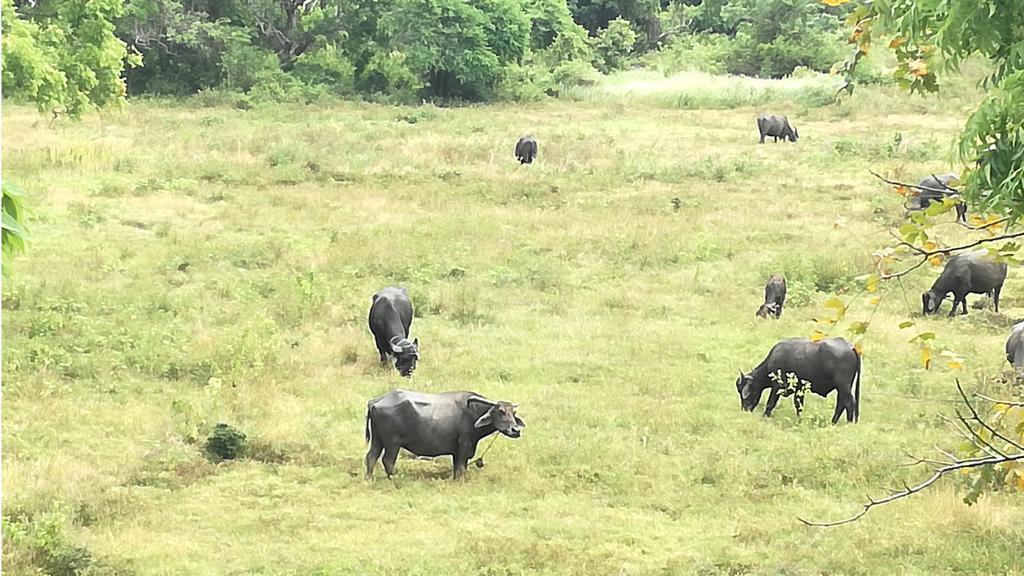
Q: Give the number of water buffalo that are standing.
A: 9